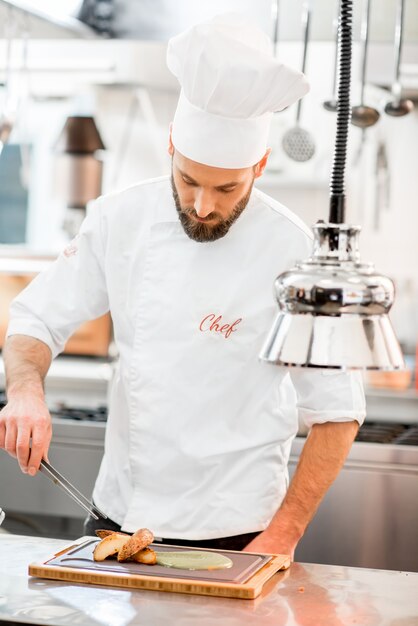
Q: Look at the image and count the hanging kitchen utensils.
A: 5